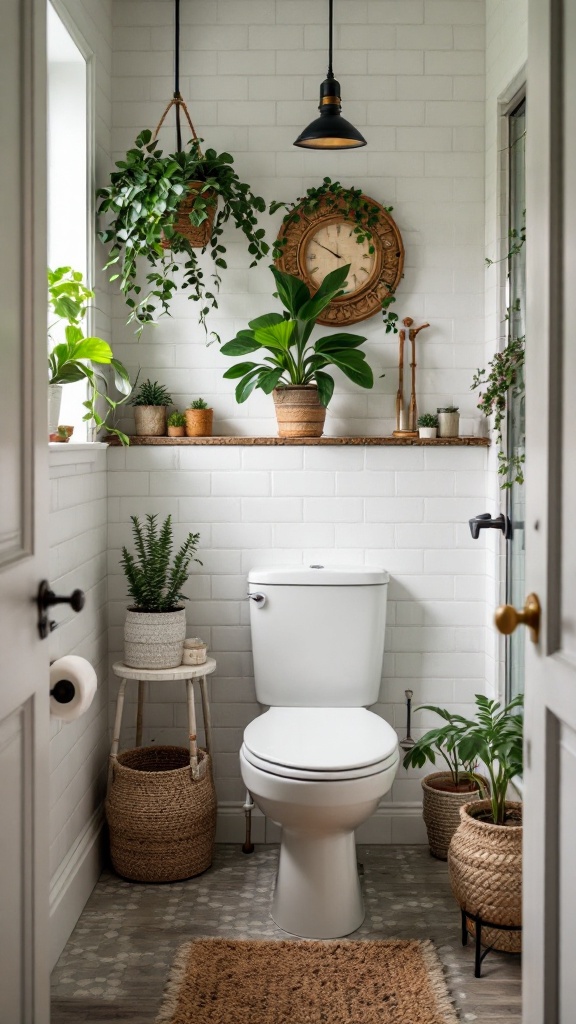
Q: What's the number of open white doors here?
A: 2